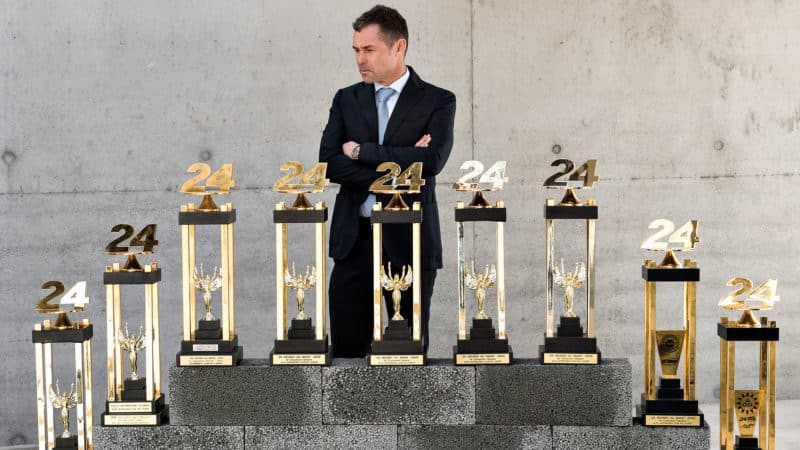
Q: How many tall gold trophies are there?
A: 9